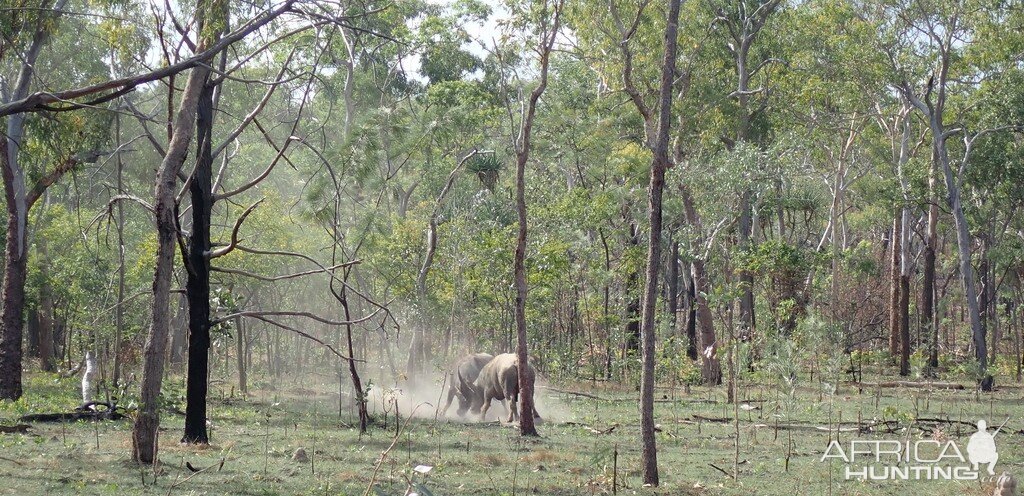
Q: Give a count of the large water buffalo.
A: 2